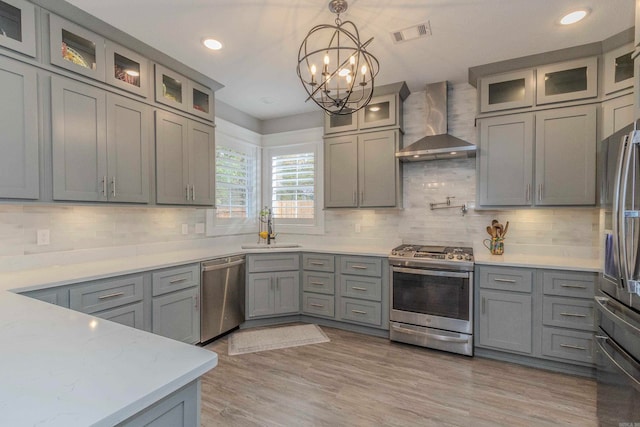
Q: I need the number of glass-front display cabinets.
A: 10